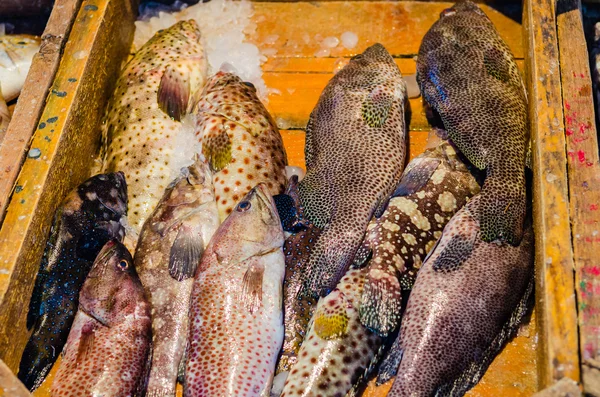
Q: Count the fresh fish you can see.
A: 12